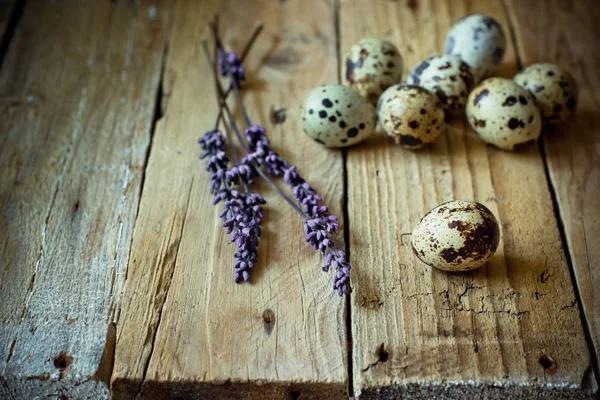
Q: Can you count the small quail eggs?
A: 8